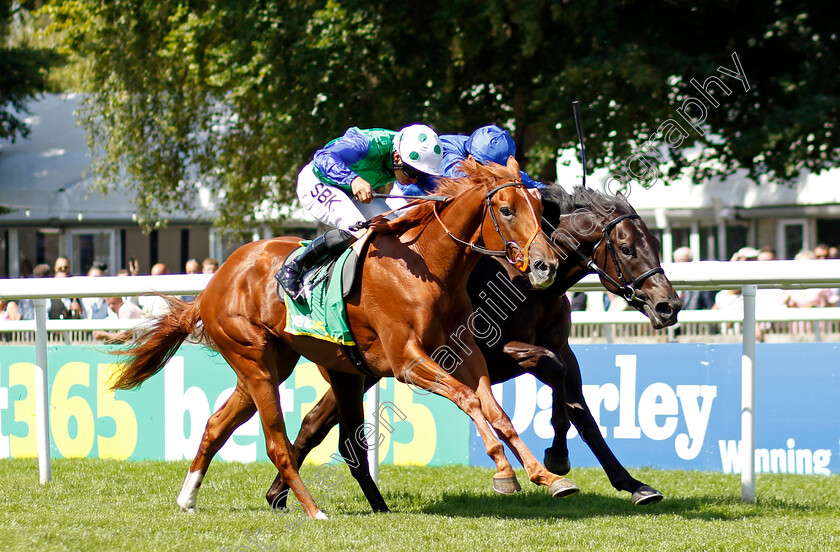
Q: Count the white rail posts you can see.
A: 3